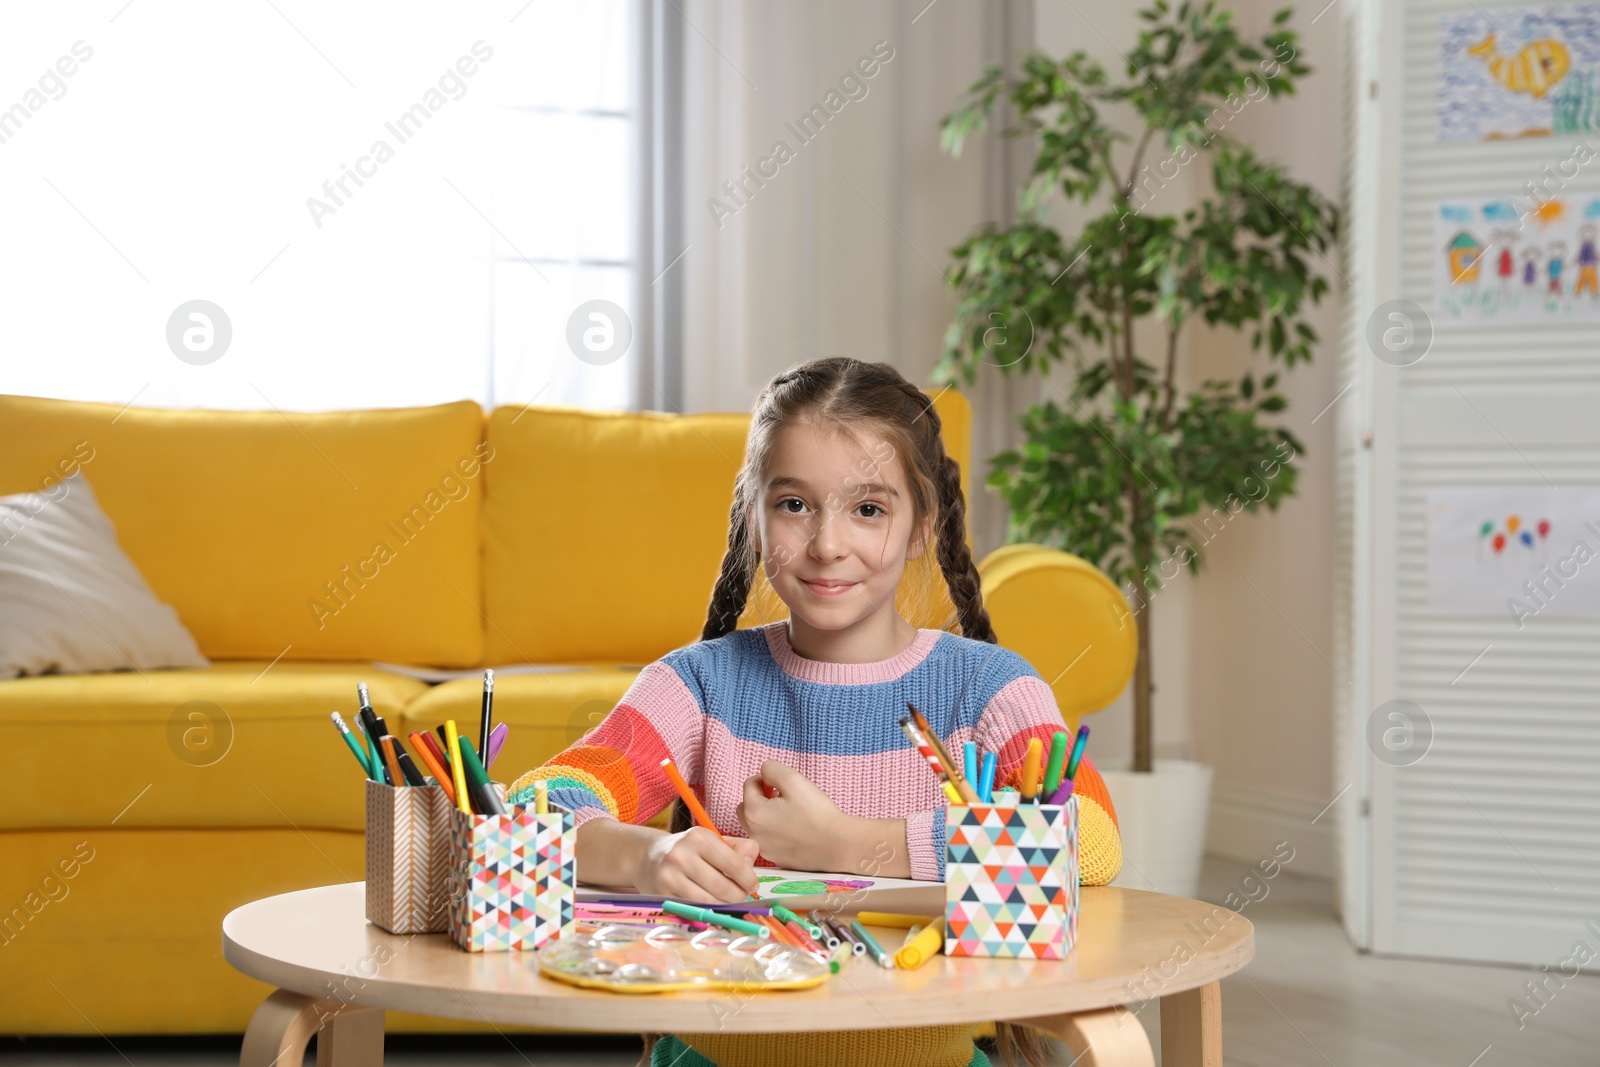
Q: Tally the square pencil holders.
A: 3